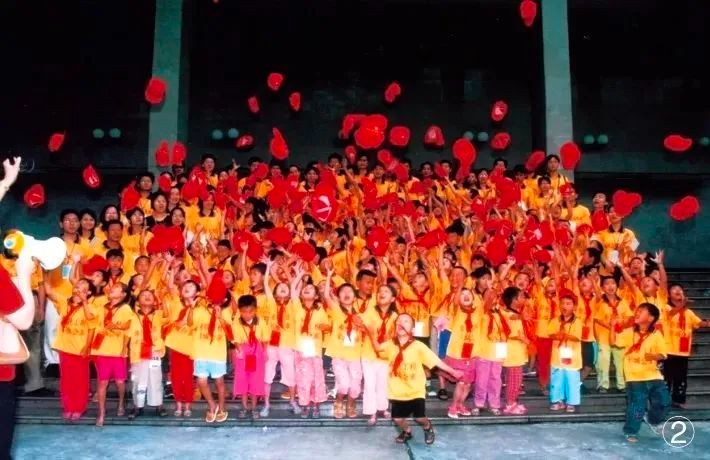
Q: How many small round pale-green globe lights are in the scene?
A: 9